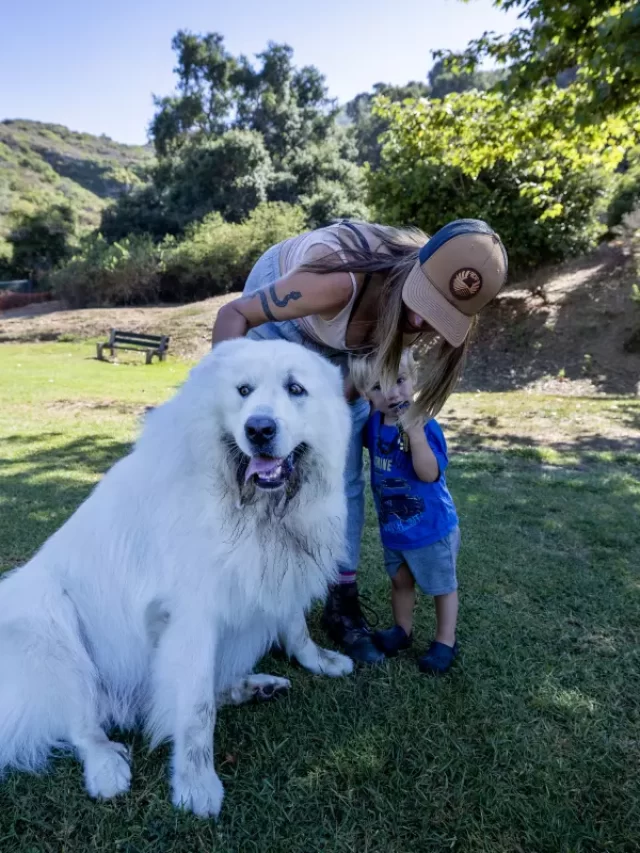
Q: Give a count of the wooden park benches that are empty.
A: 1